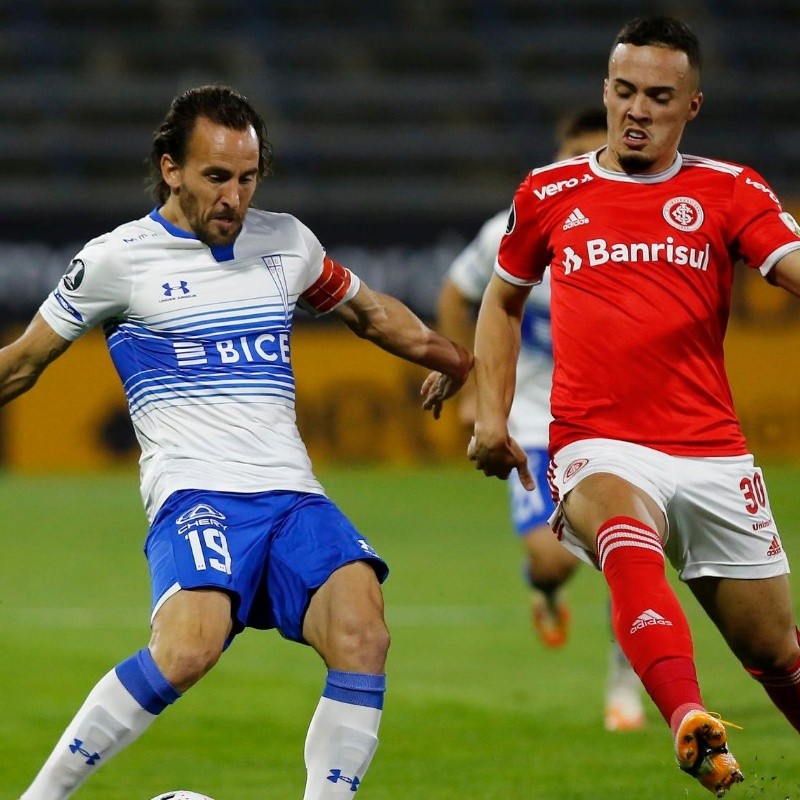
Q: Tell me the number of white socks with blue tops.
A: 2